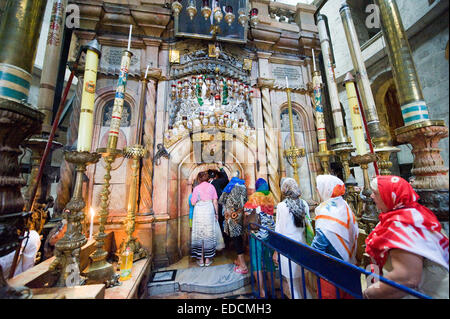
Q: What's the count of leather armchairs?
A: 0